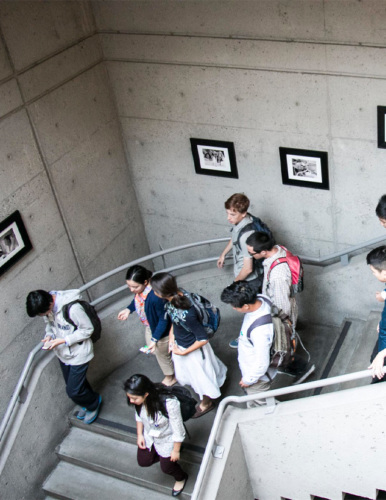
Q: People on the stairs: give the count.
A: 9